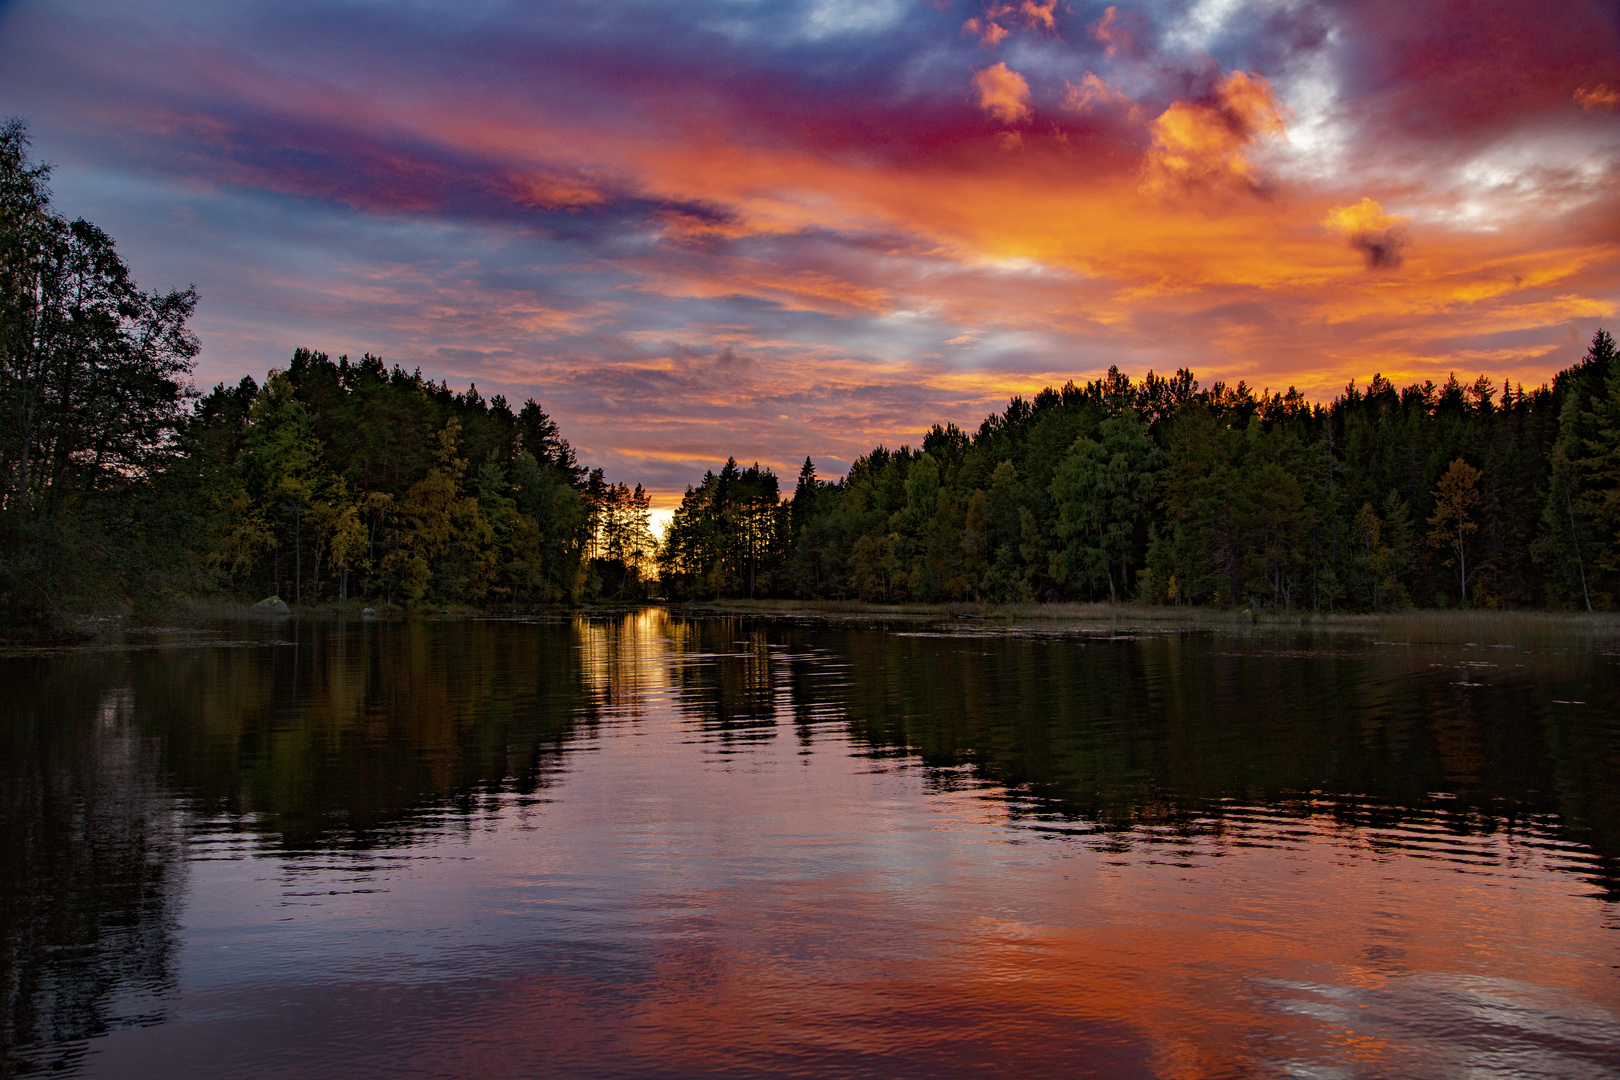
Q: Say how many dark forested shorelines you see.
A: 2